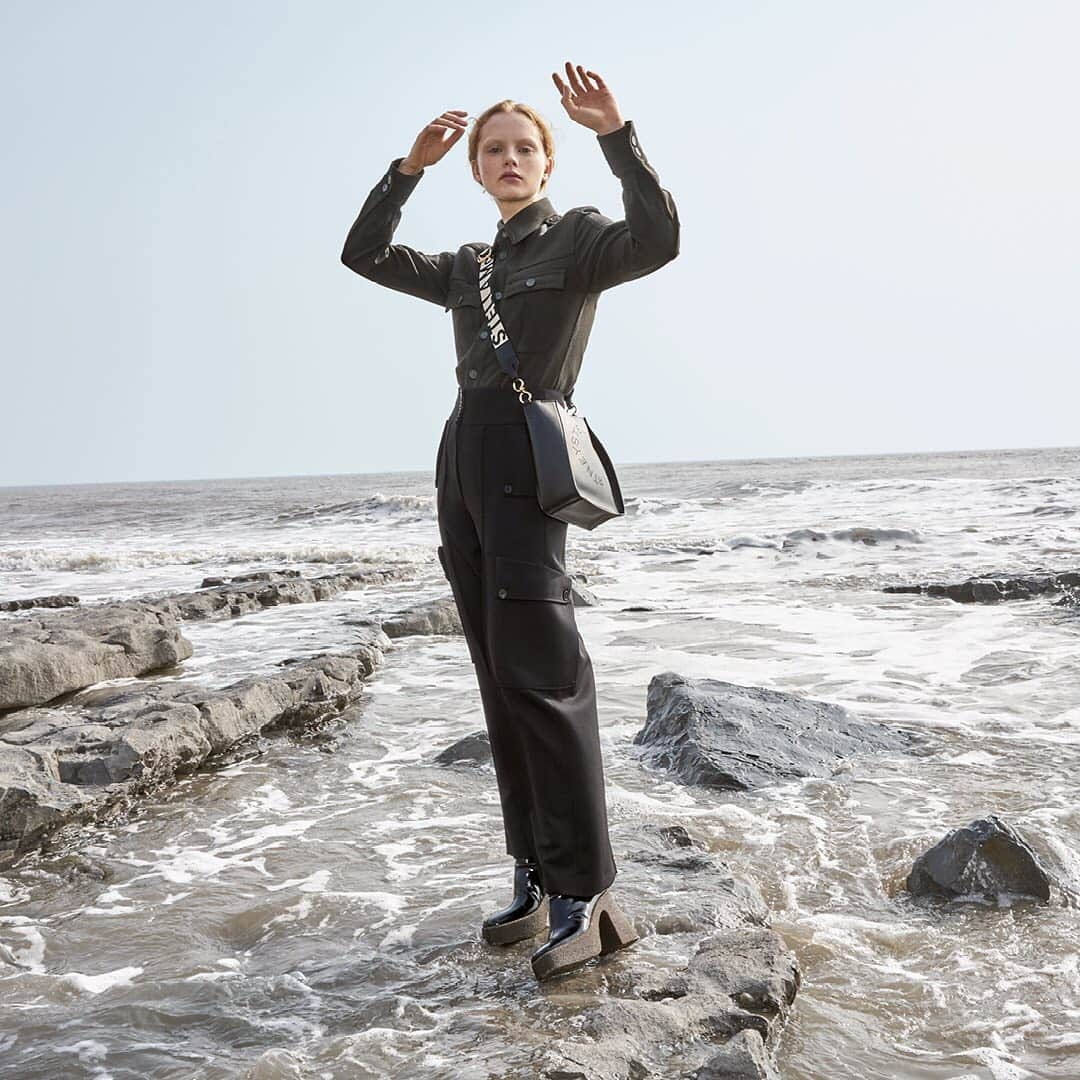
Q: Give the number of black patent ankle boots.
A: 2